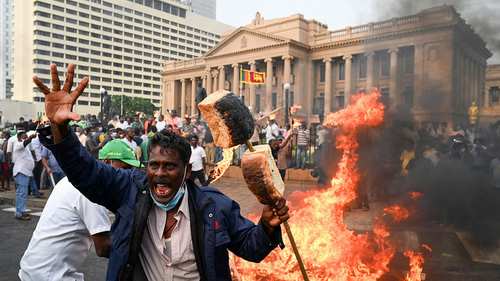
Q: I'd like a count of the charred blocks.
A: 2